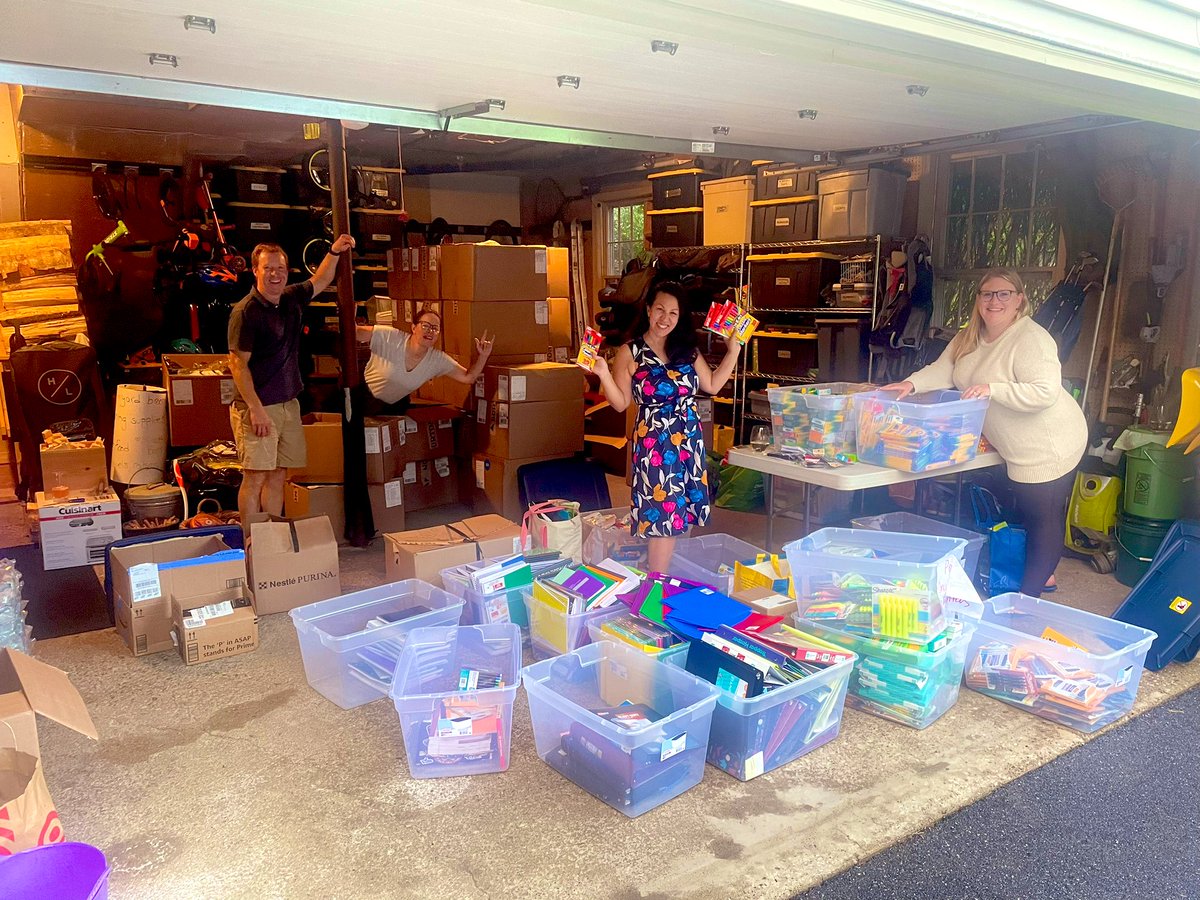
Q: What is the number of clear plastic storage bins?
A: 15